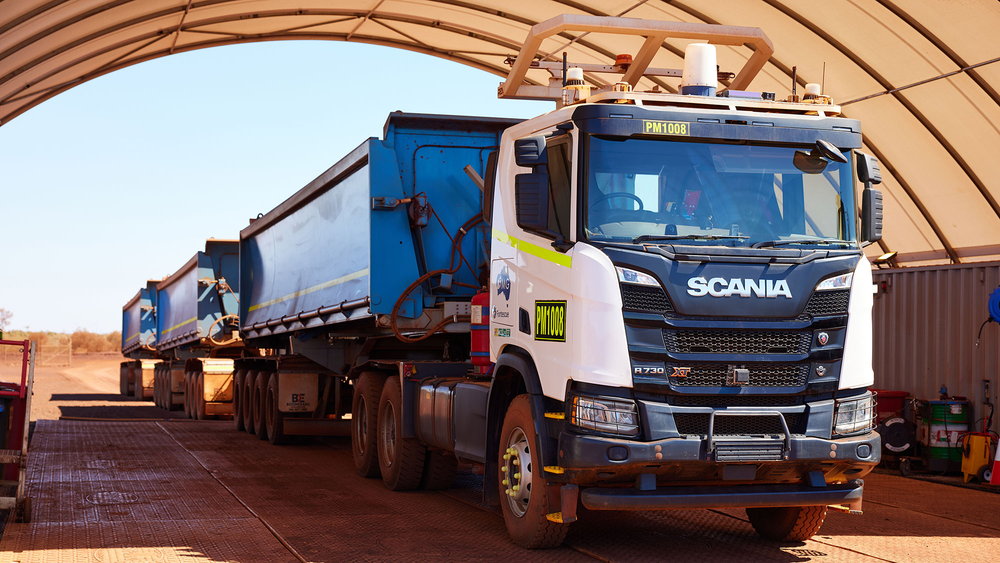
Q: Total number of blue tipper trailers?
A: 3